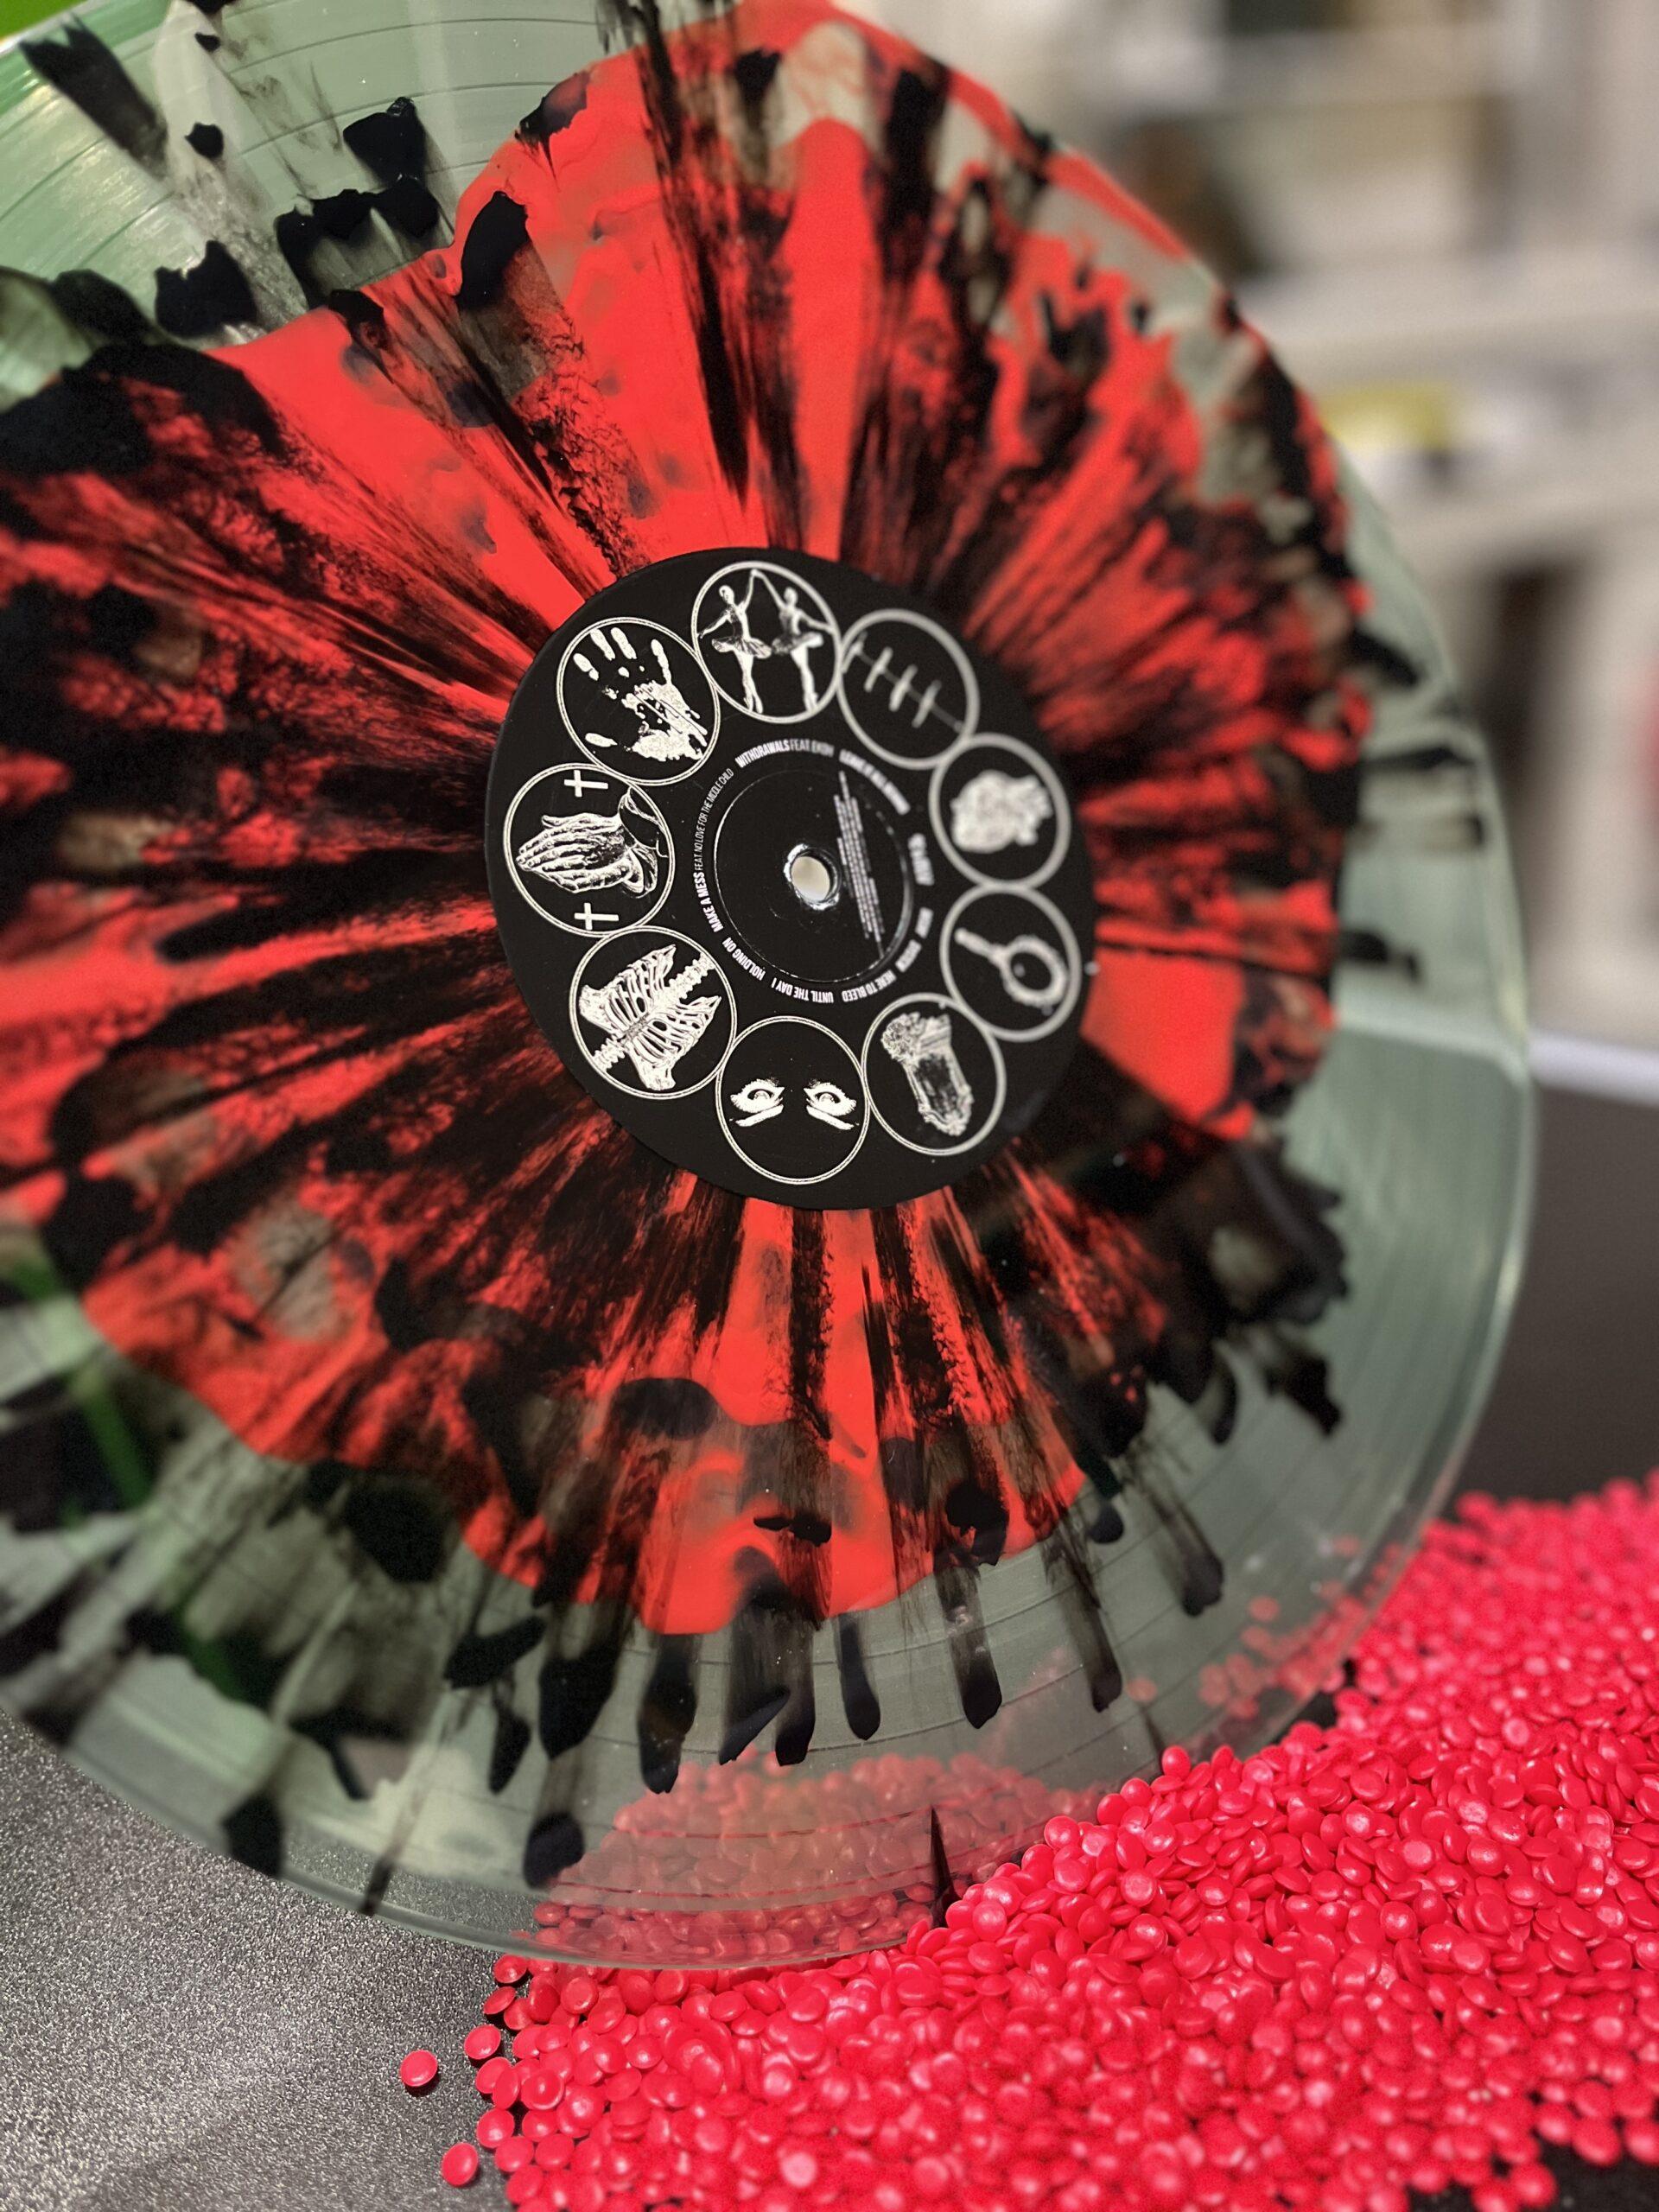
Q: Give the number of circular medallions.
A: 9